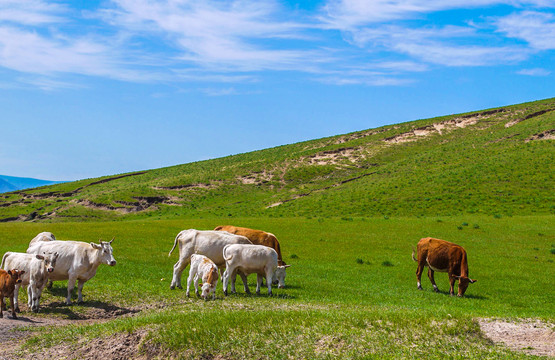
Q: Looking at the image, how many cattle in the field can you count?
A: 9